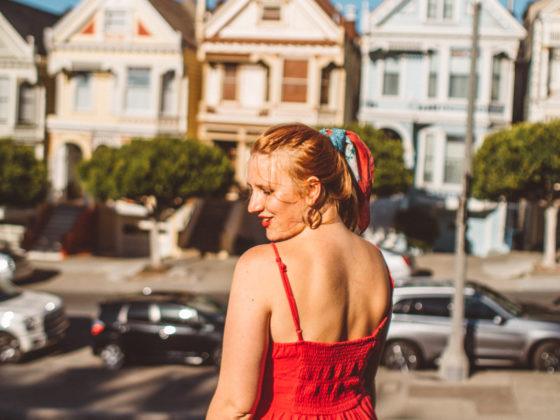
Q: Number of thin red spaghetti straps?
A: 2